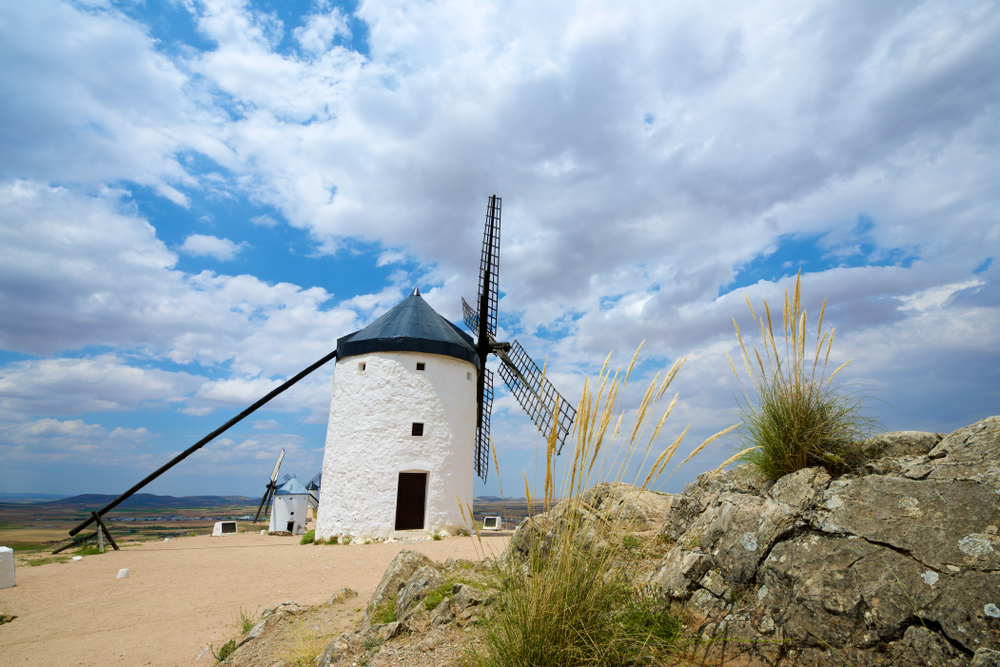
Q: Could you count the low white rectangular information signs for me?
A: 2